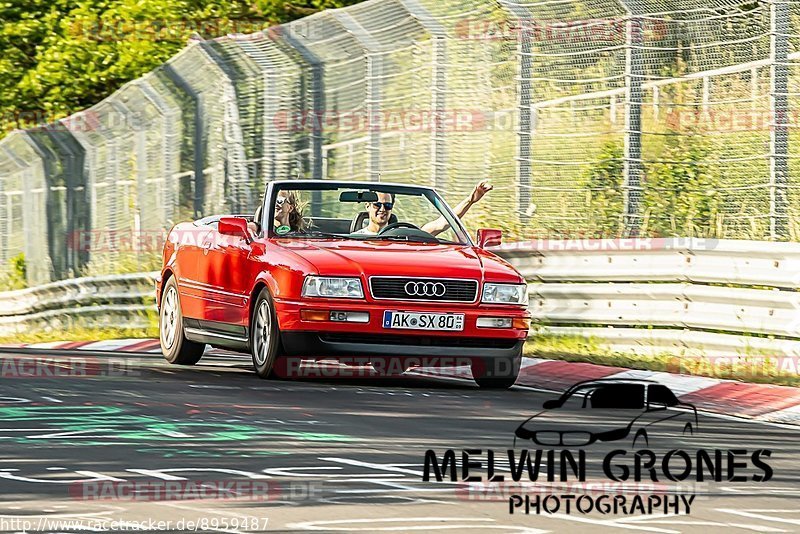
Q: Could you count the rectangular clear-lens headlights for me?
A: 2